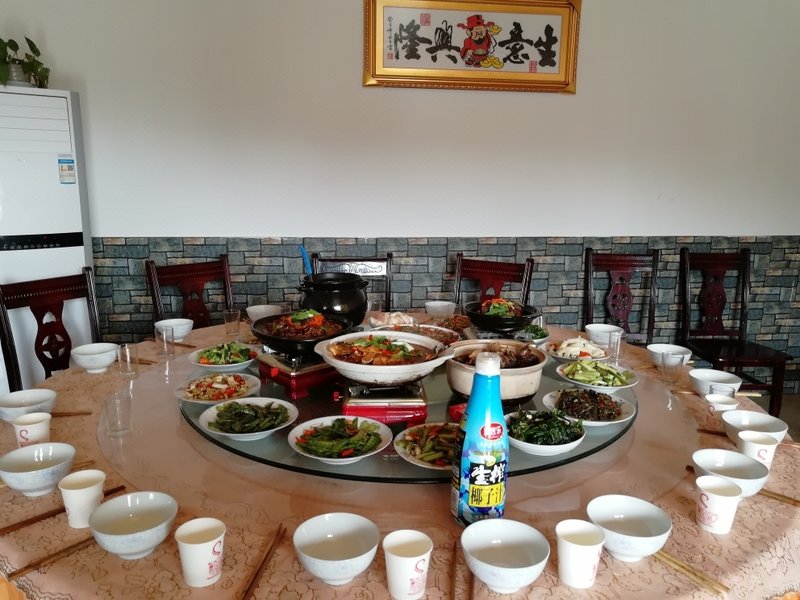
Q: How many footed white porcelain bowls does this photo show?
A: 15